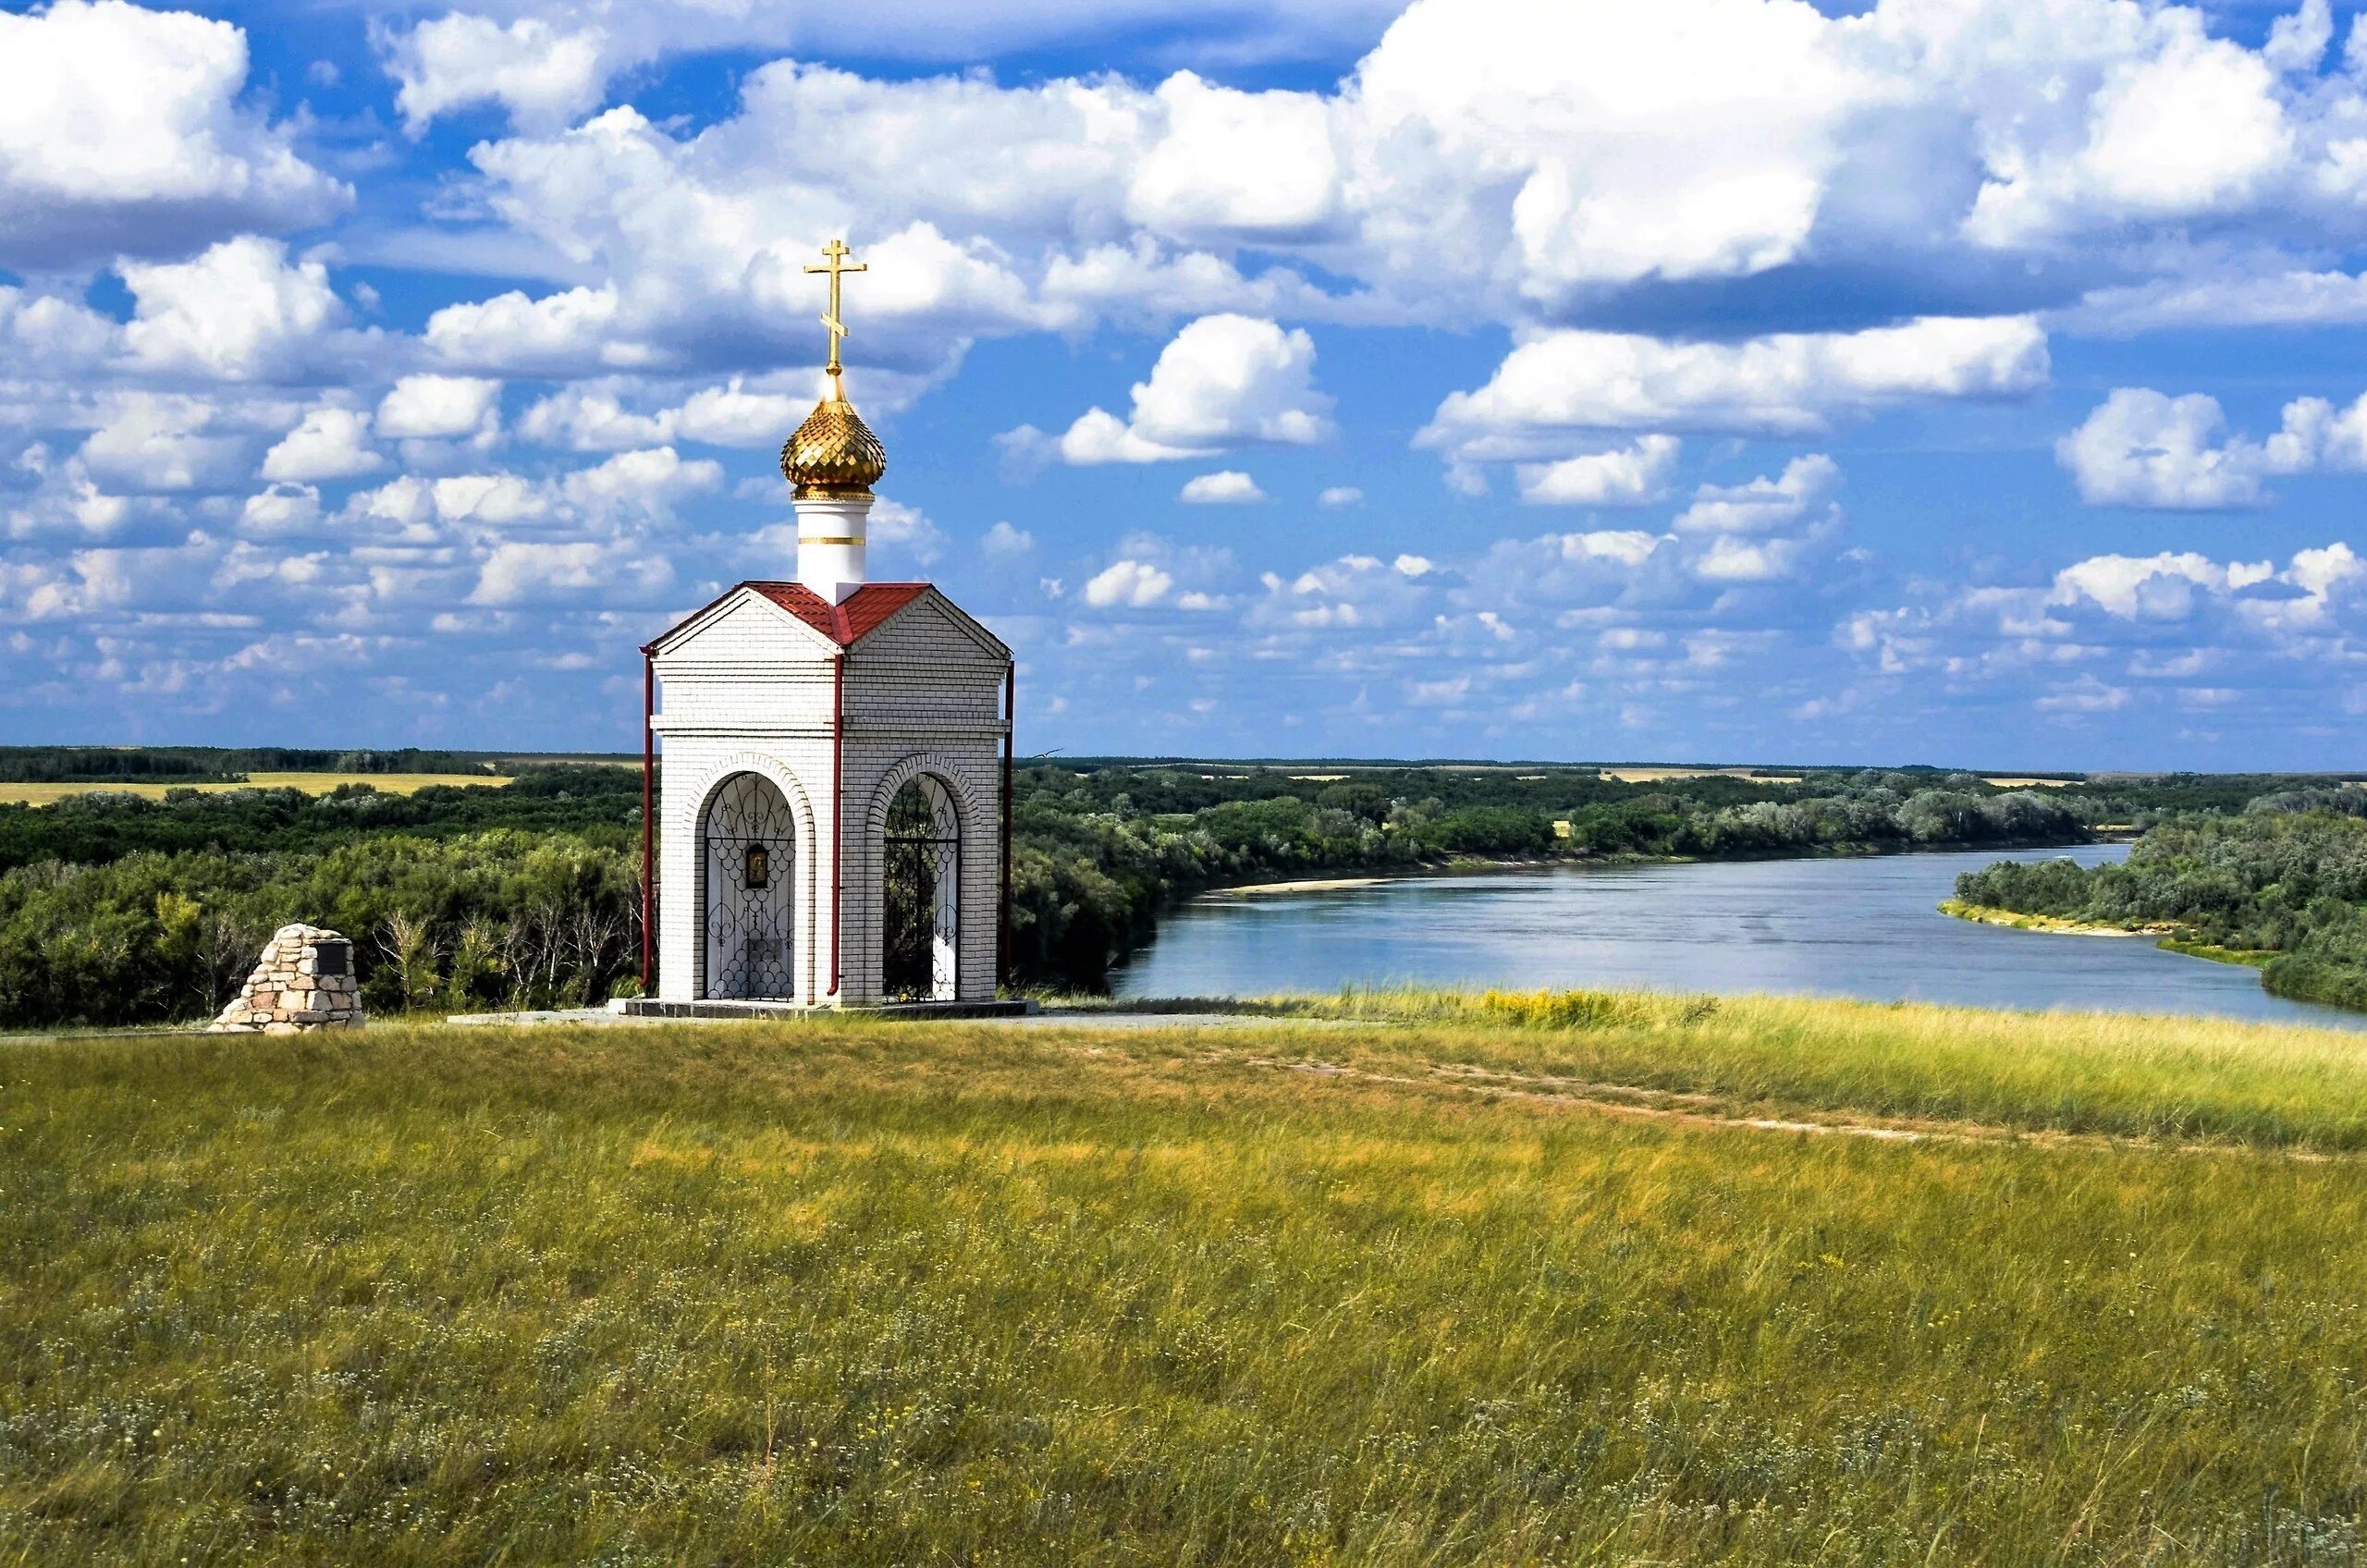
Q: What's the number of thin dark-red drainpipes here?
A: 3